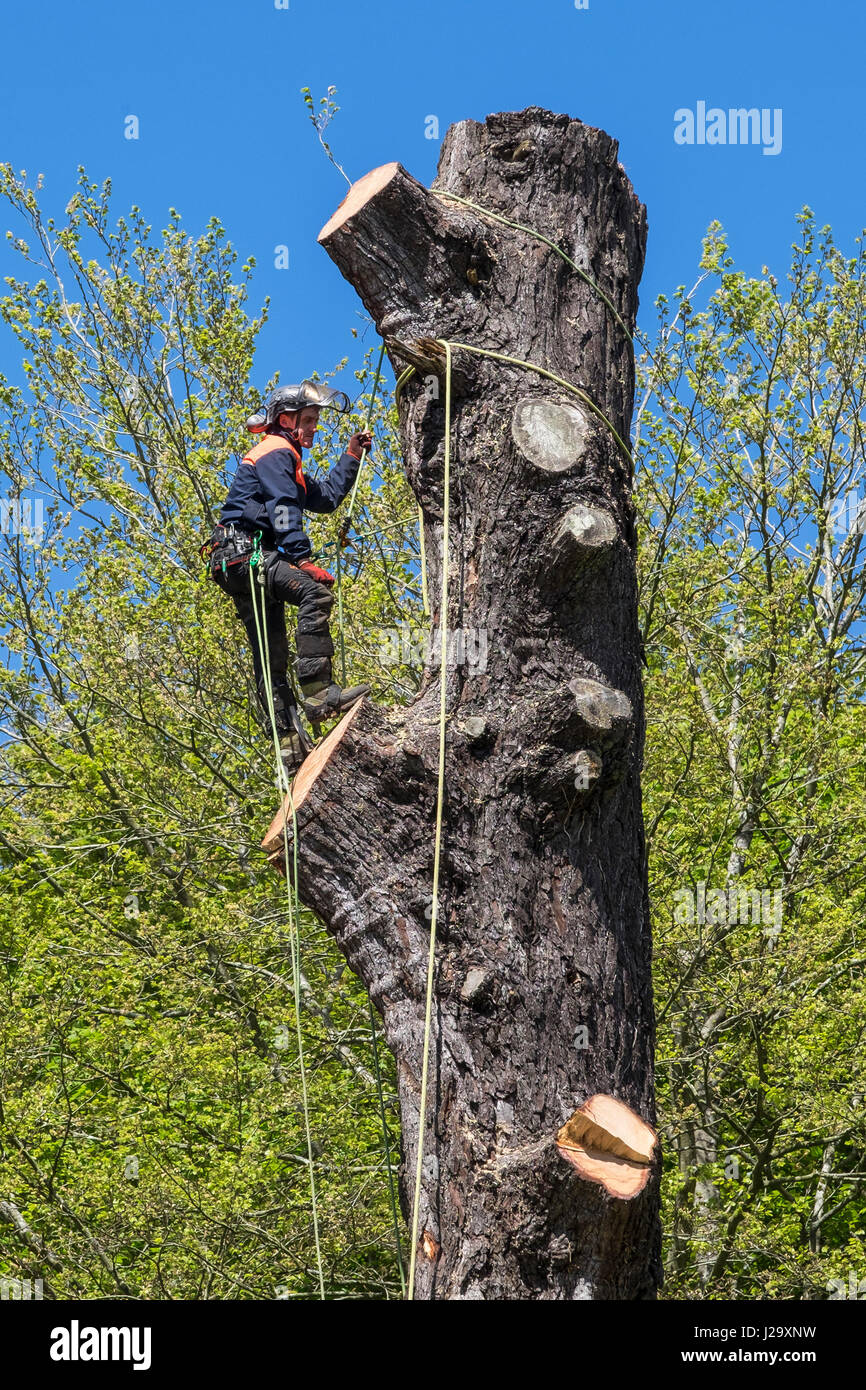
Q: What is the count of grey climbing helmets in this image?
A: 1